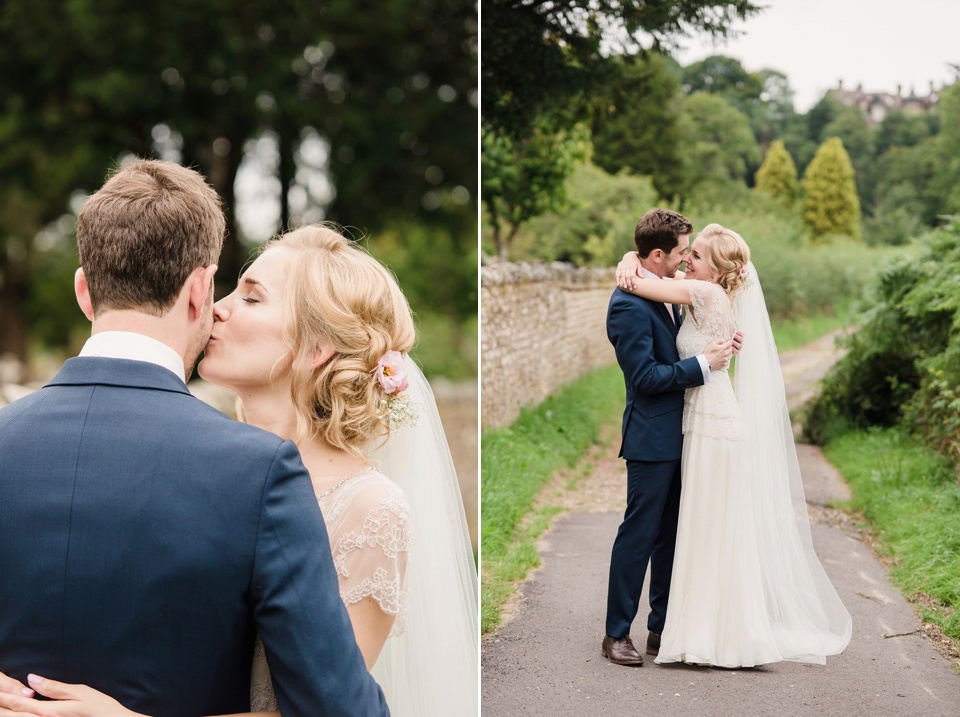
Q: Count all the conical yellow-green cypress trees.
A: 2